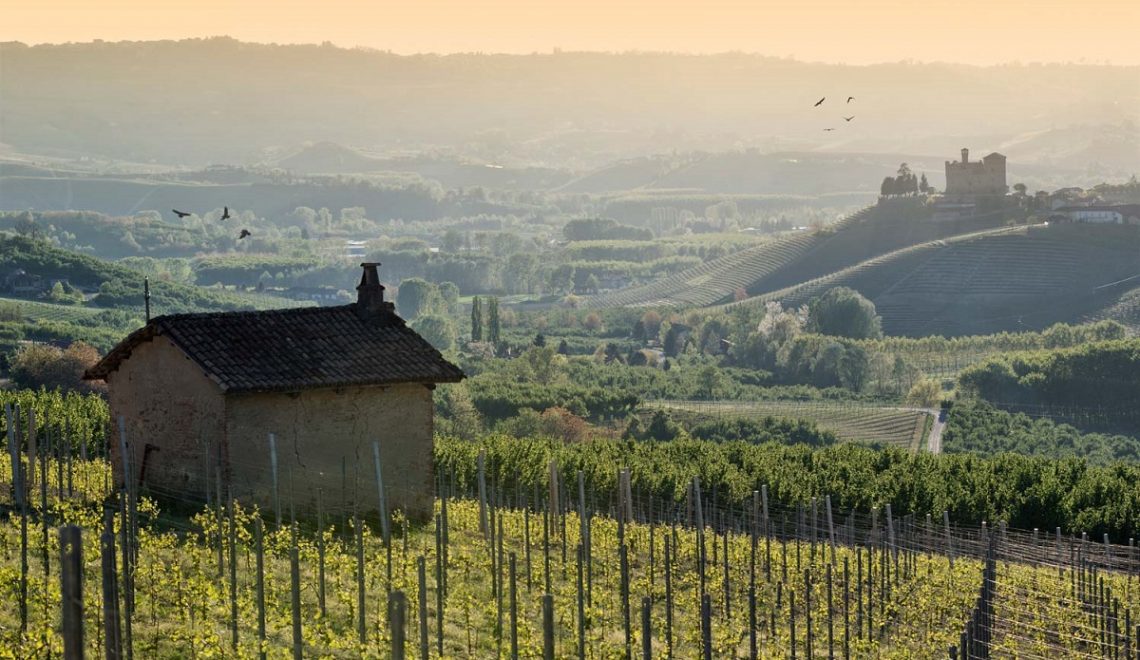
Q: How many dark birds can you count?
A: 7